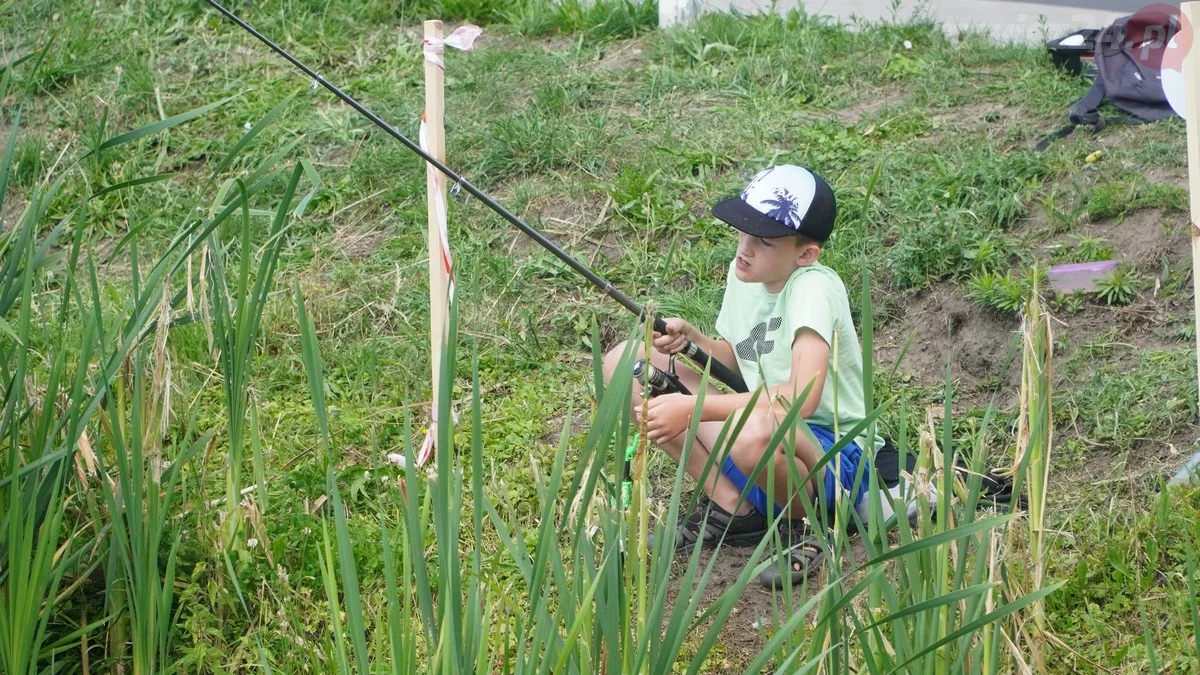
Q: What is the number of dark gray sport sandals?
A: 2